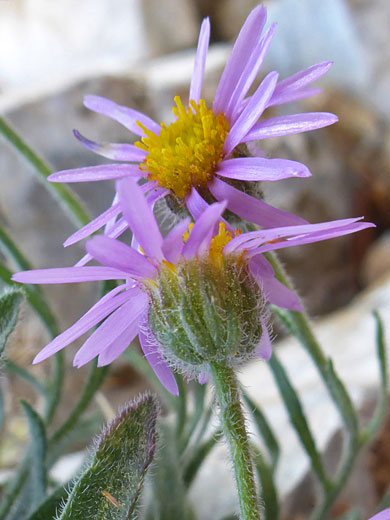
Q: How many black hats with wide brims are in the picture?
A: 0